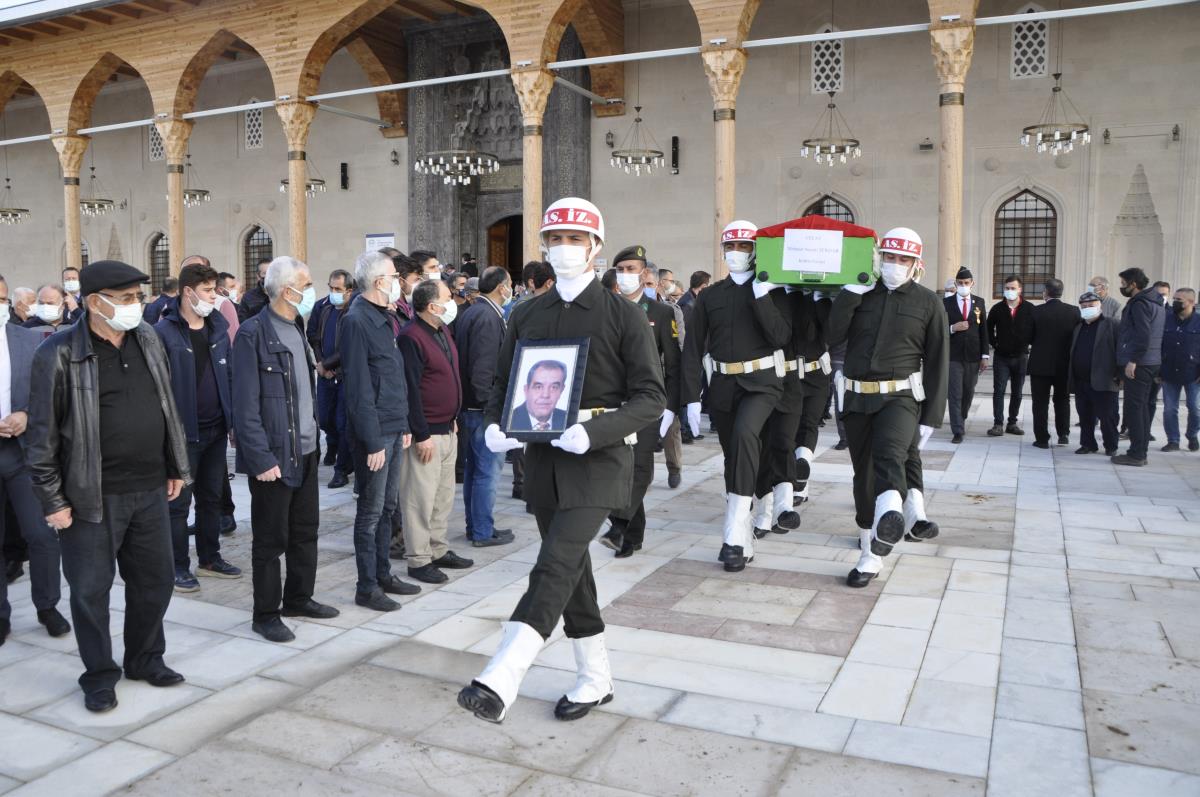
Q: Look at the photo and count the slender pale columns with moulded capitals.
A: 6